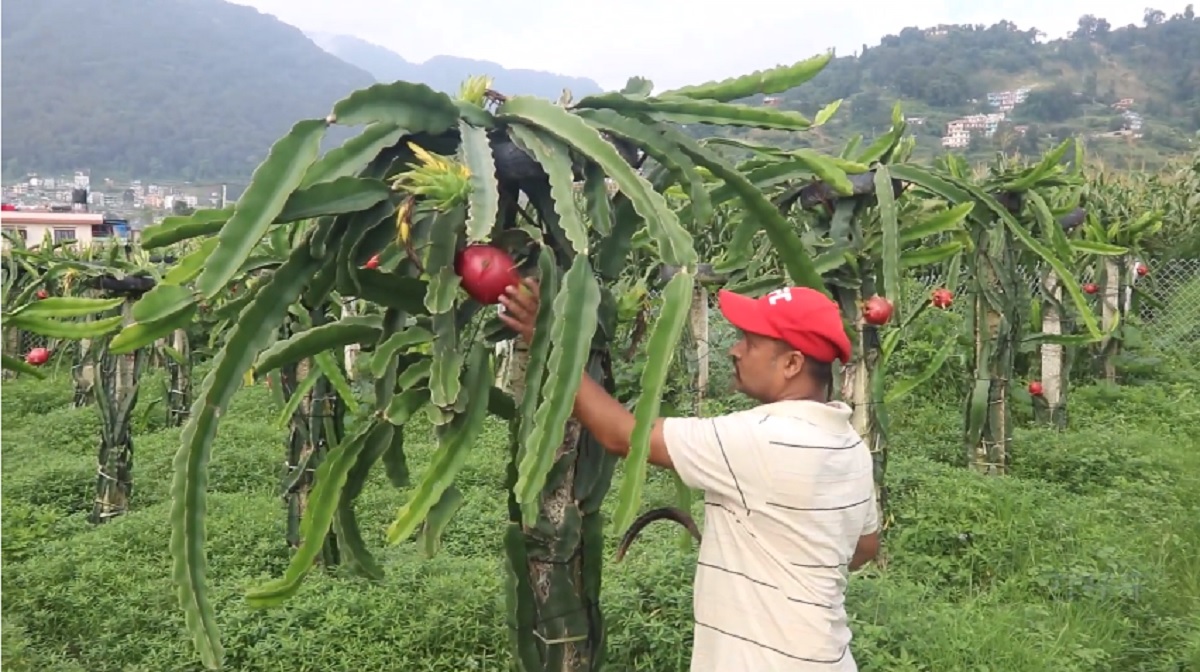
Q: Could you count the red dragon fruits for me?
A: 9